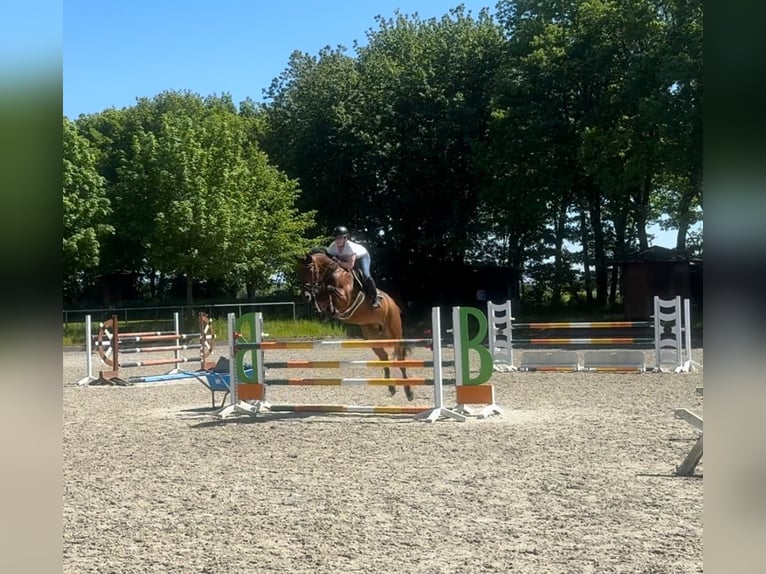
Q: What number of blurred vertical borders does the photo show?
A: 2